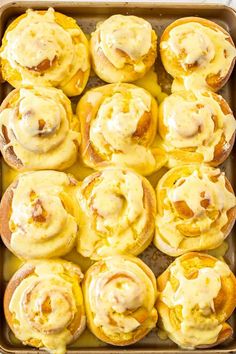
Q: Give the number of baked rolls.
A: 12